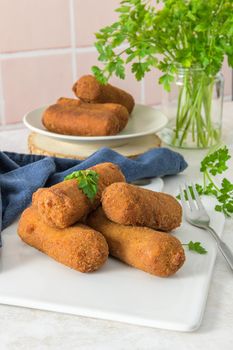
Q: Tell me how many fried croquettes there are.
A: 7